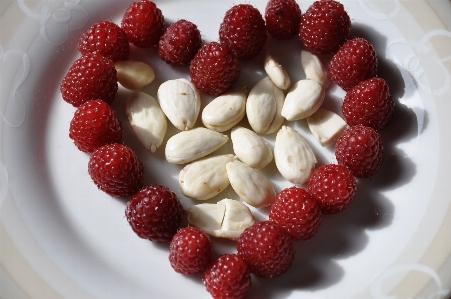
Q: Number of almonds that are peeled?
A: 15